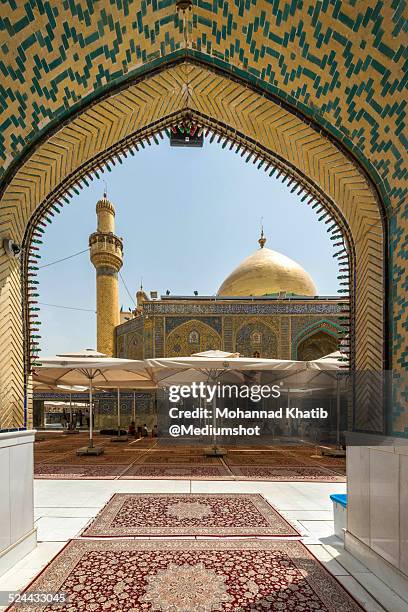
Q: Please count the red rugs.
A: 2